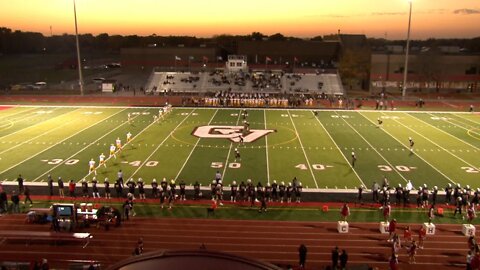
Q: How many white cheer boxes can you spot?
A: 4